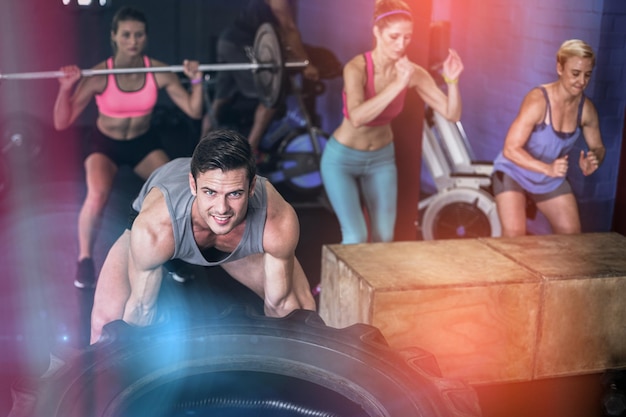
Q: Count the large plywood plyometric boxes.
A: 2